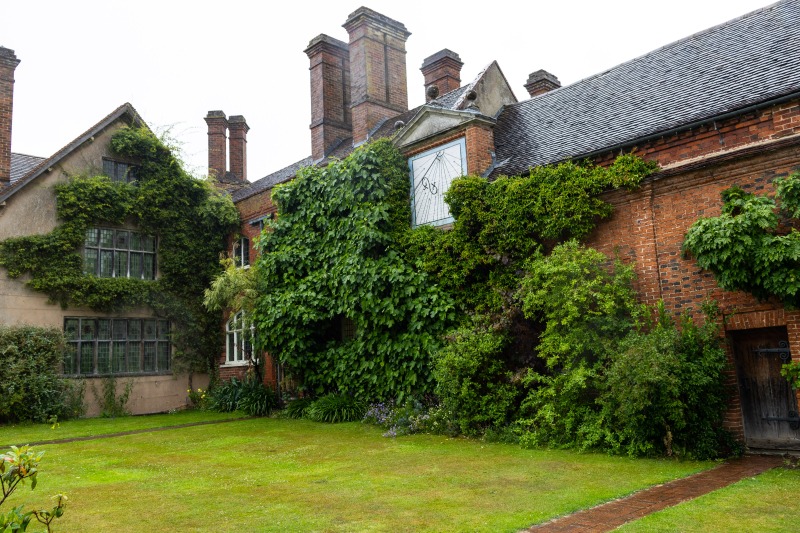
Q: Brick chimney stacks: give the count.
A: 7